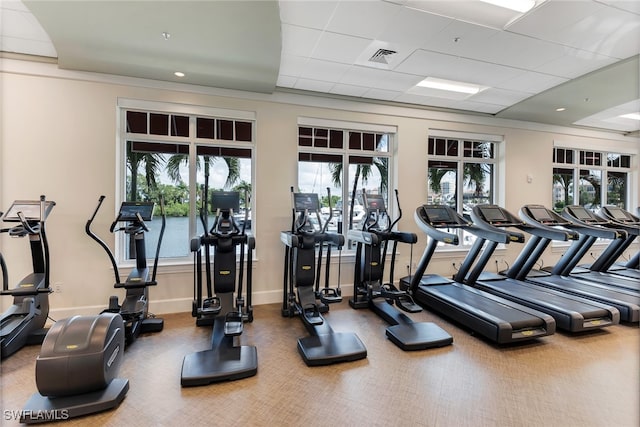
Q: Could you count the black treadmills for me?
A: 5